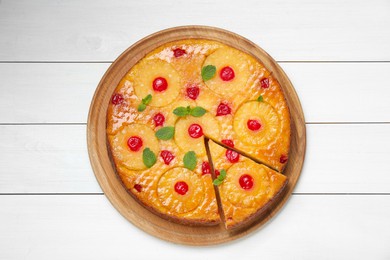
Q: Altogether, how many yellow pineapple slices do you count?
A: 7